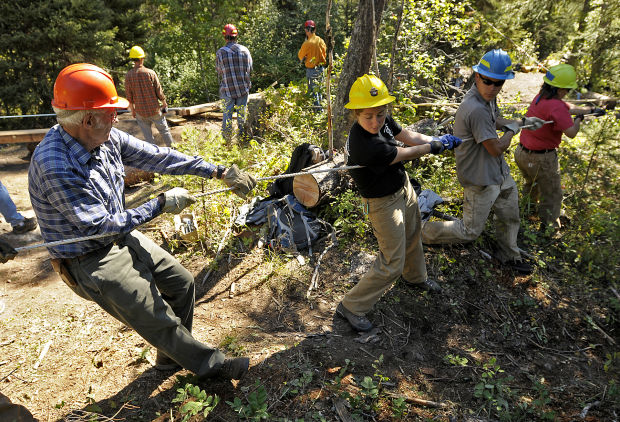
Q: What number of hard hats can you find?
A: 7